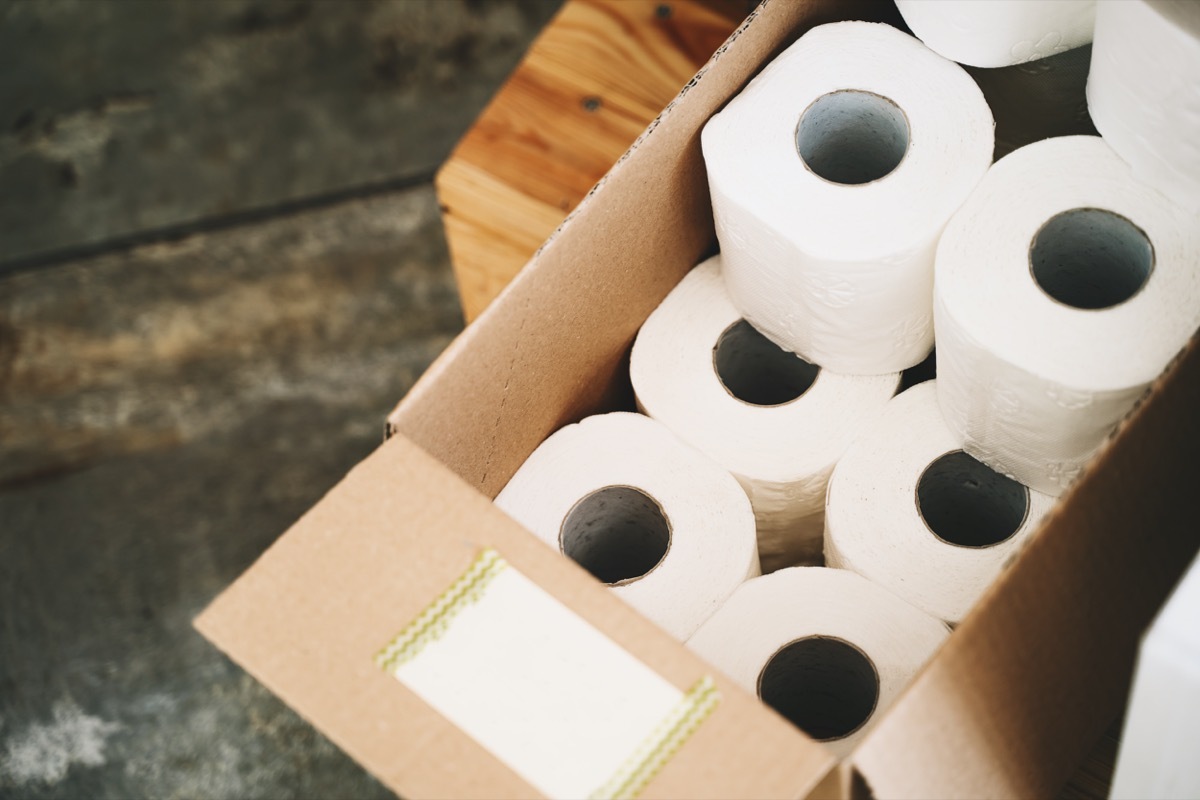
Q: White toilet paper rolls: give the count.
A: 8